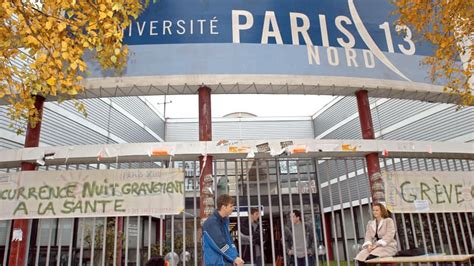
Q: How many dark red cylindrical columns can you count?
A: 3